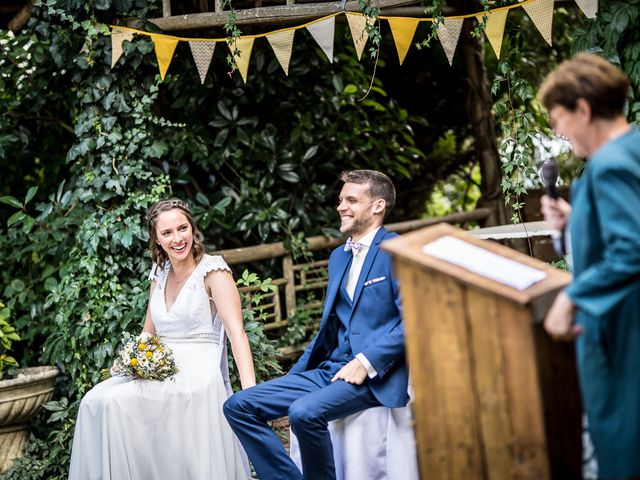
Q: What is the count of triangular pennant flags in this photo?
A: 12